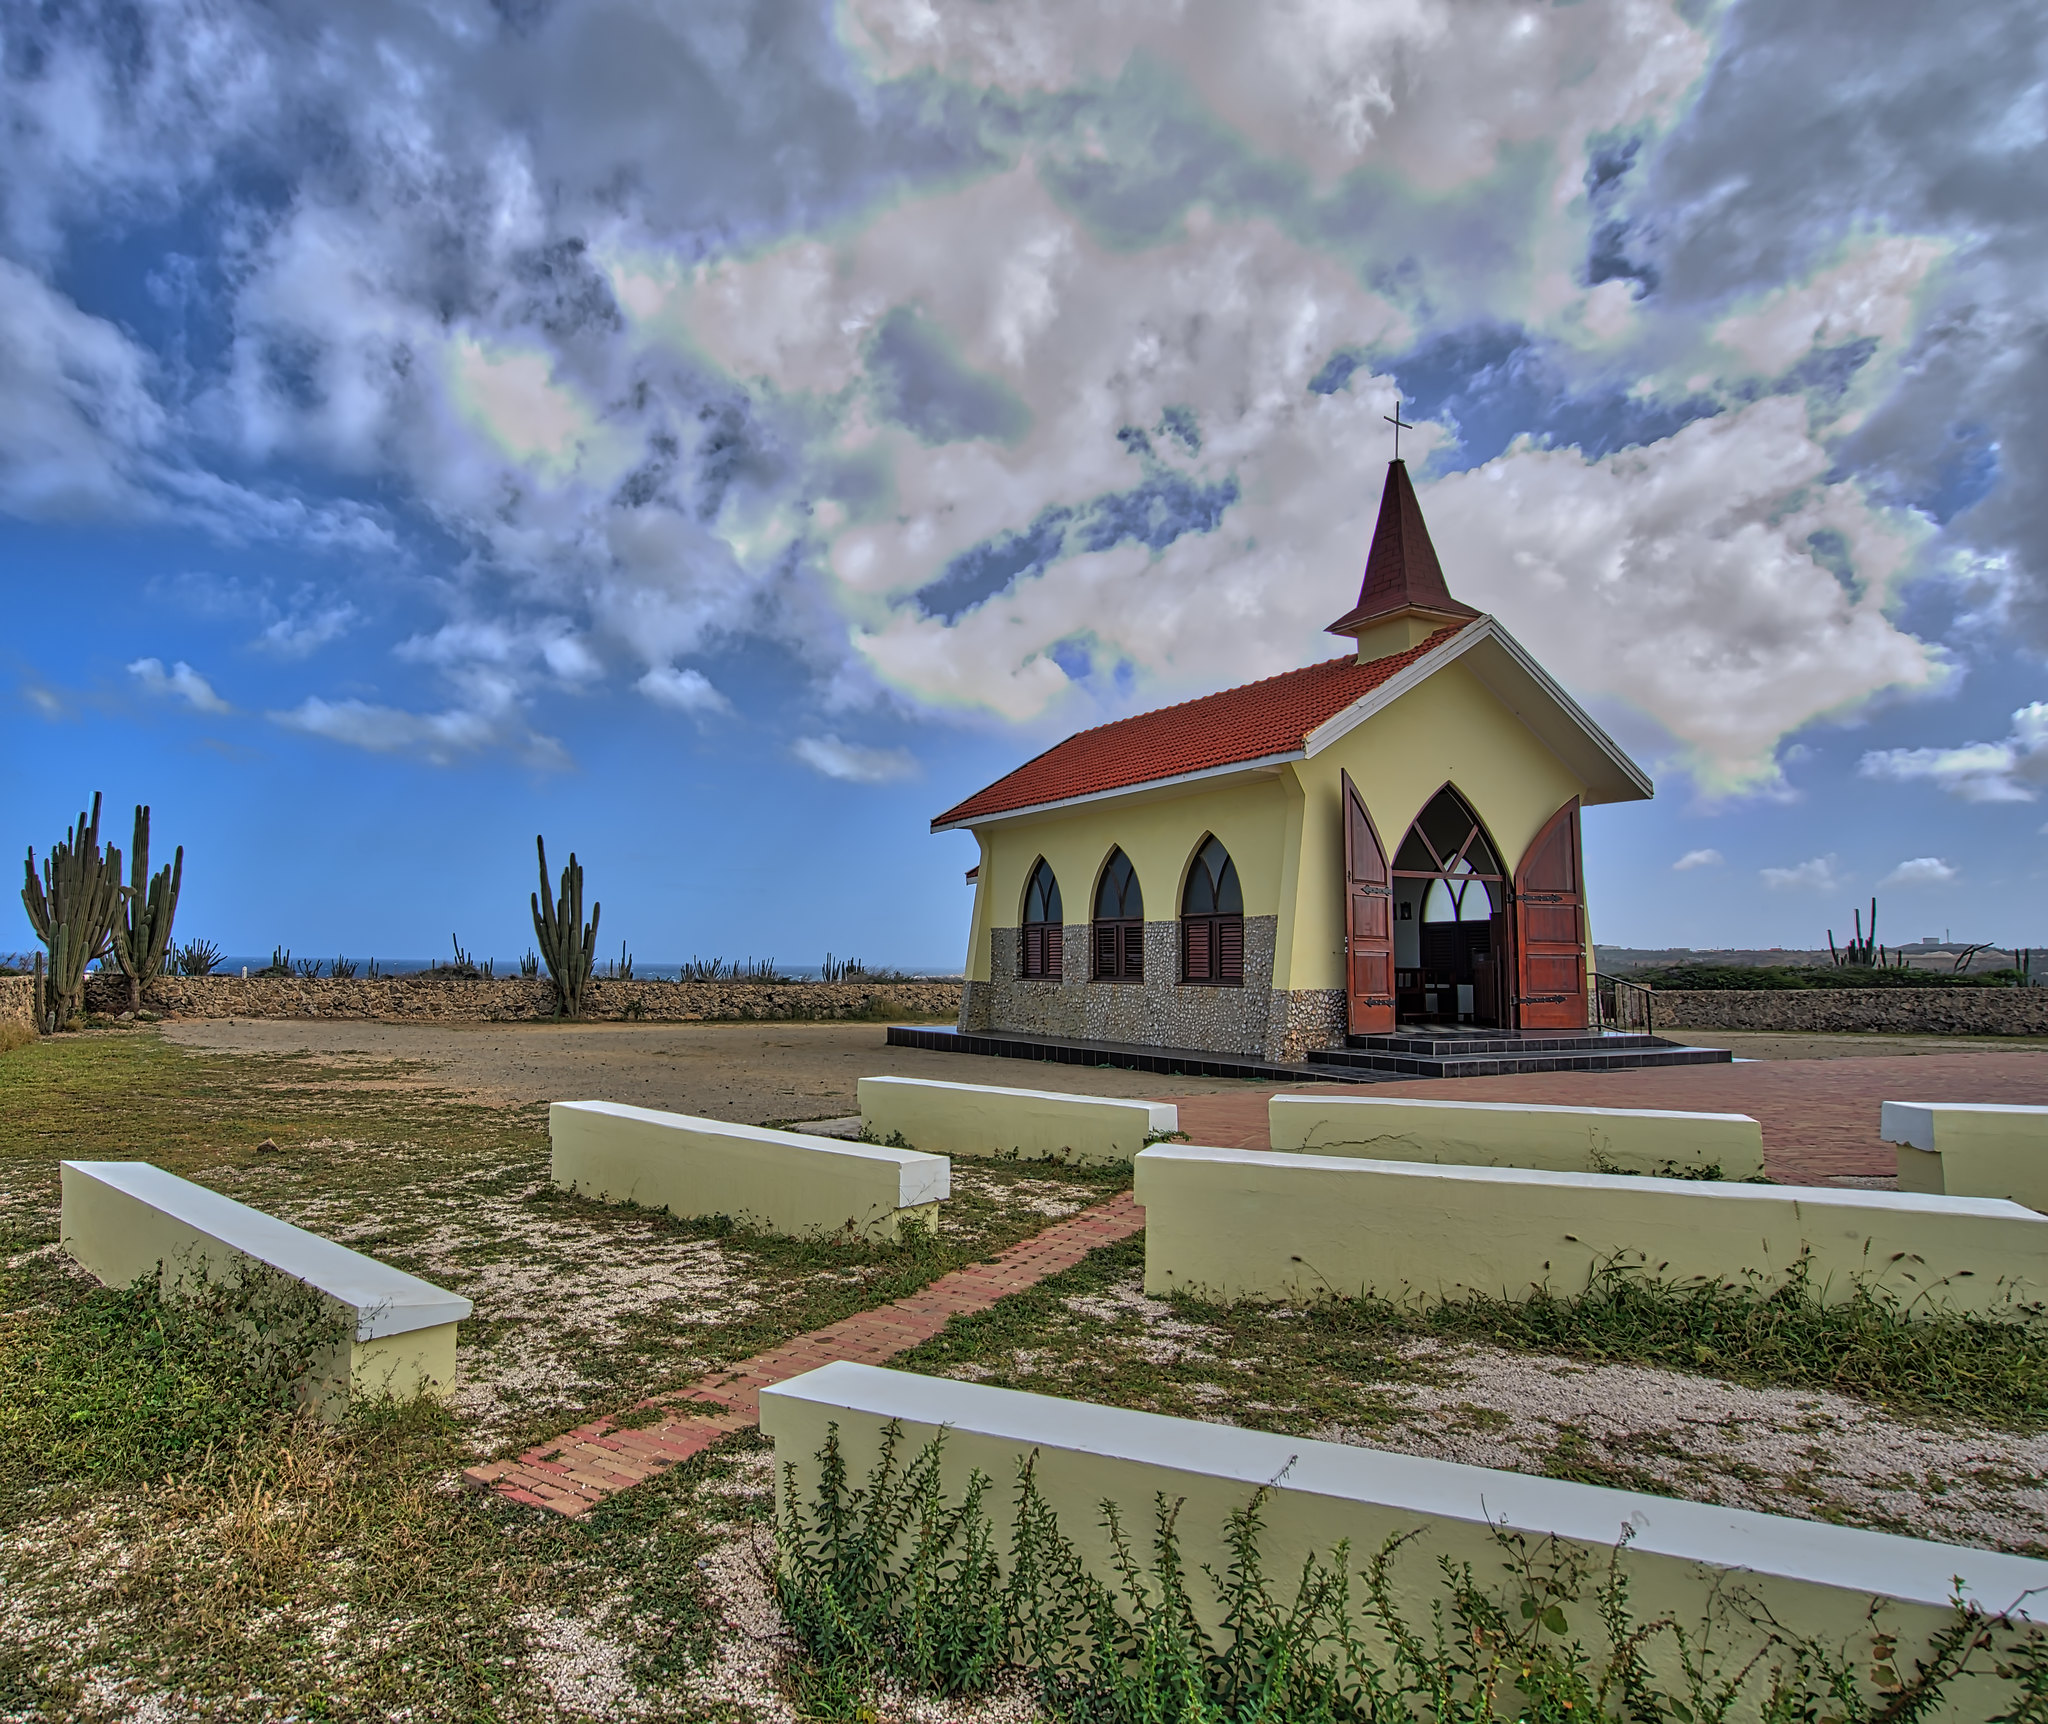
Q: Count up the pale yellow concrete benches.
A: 7